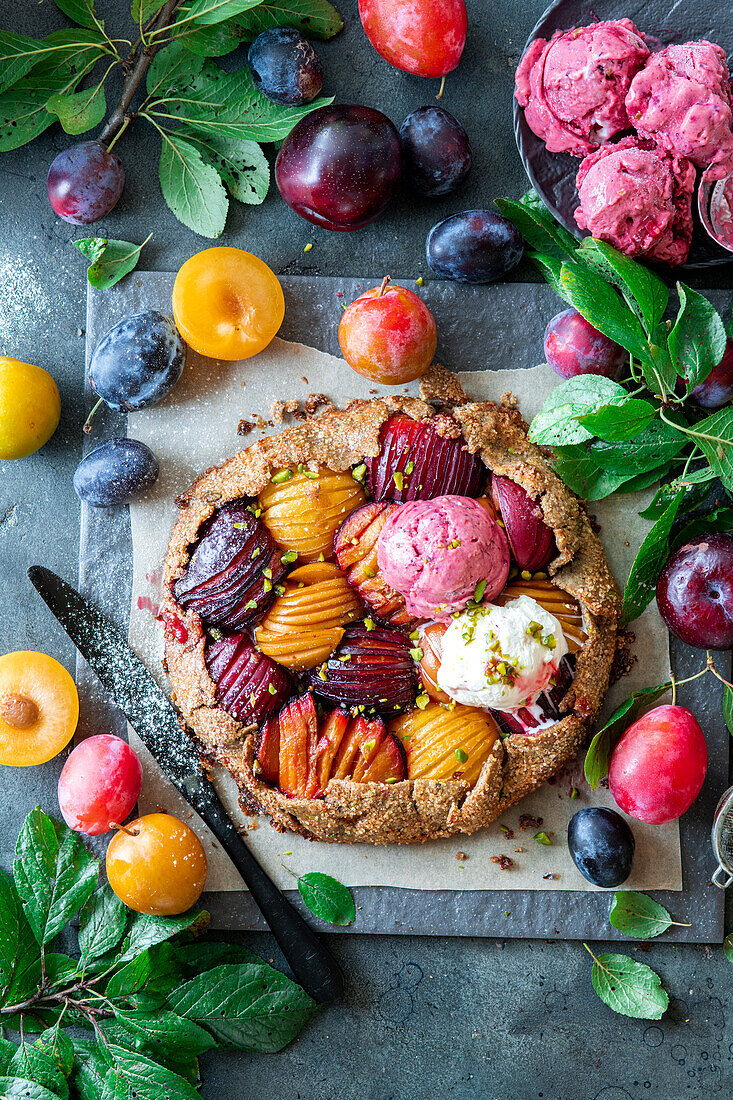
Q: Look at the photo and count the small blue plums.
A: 6